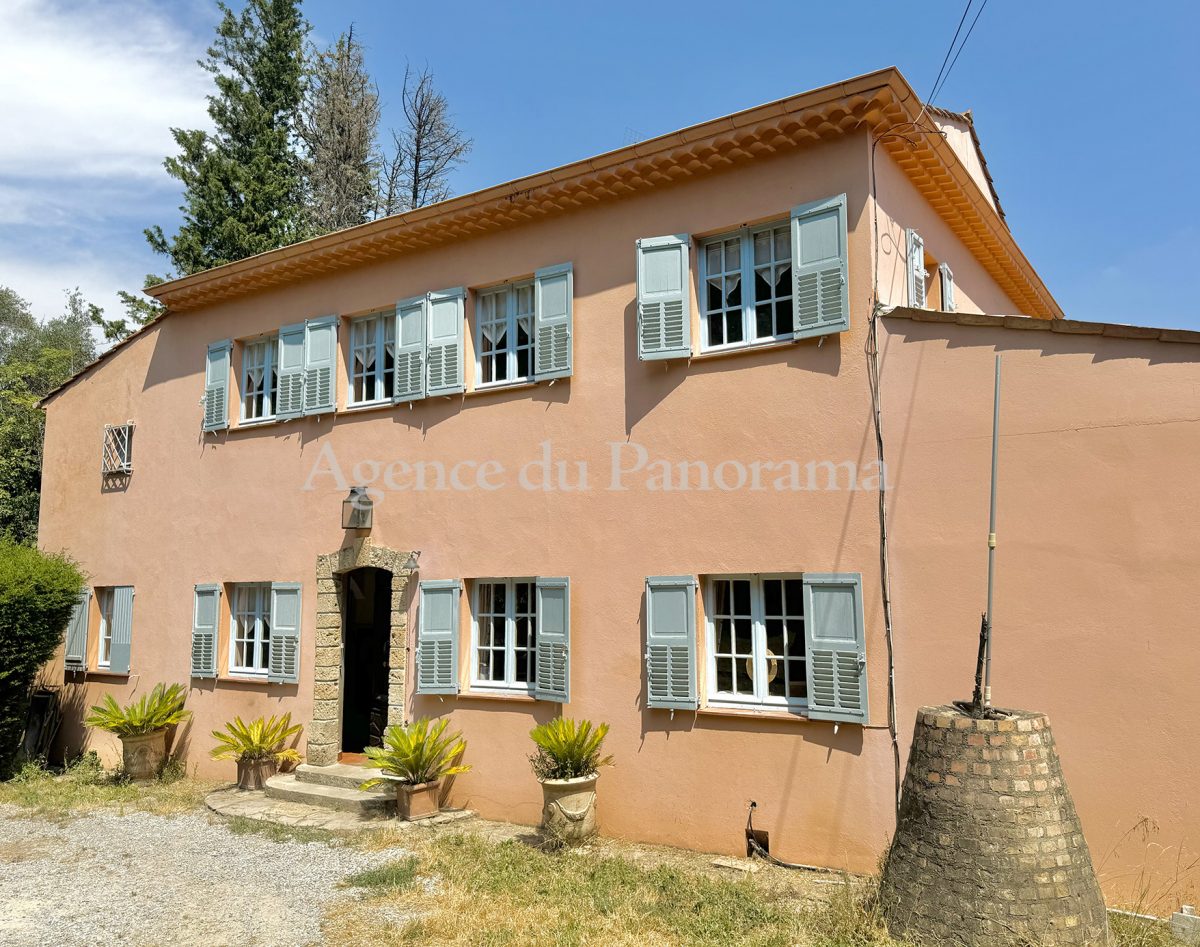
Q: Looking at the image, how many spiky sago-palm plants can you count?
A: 4